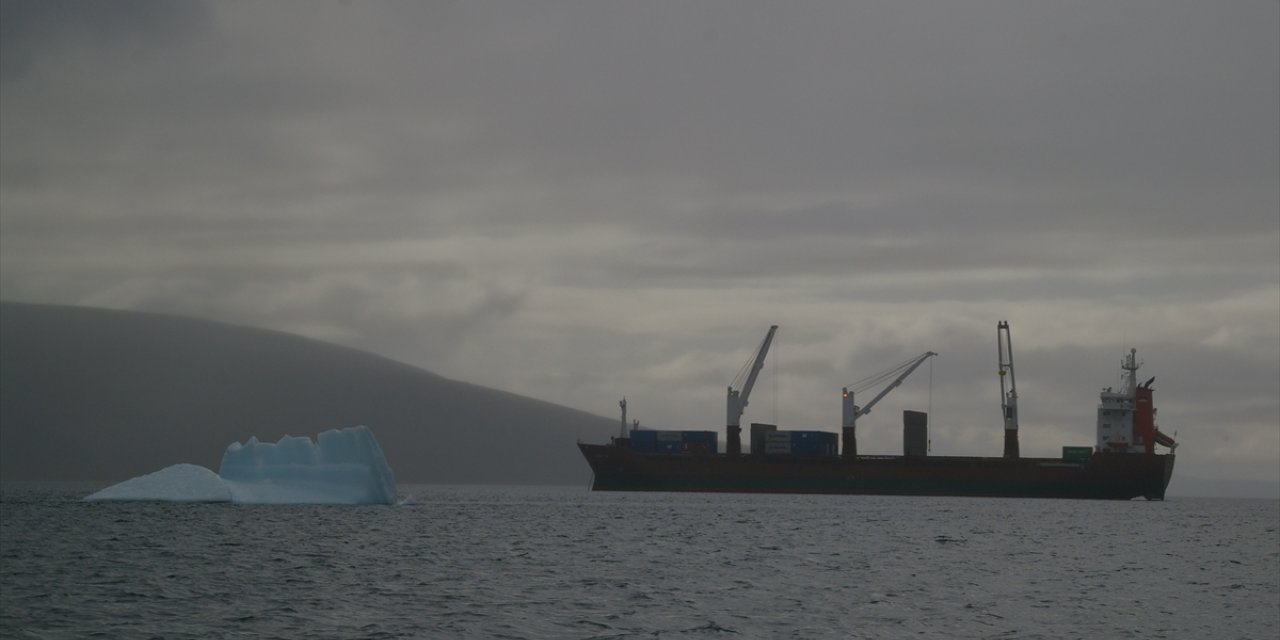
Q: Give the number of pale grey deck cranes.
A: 3